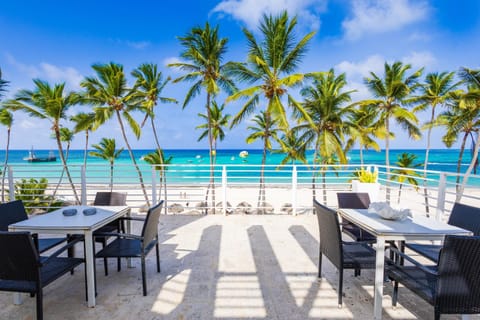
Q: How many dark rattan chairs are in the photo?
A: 8